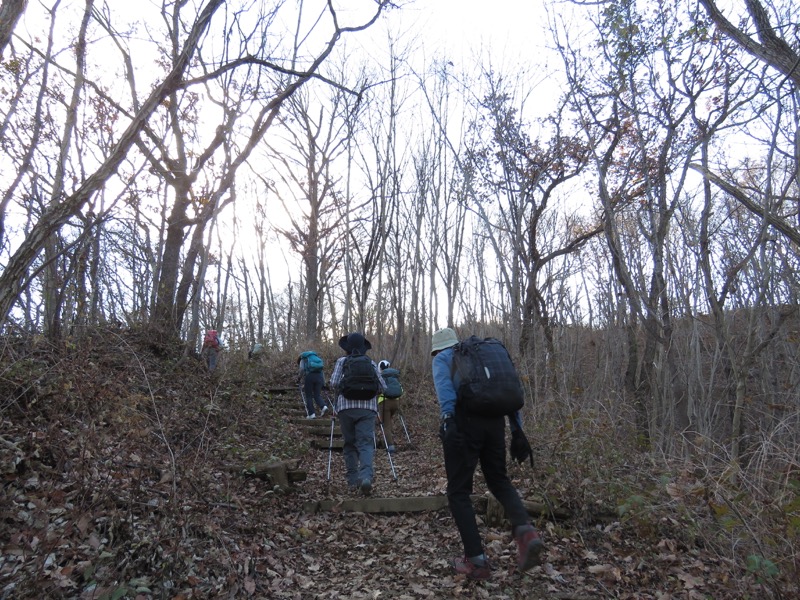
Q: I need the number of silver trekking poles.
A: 6